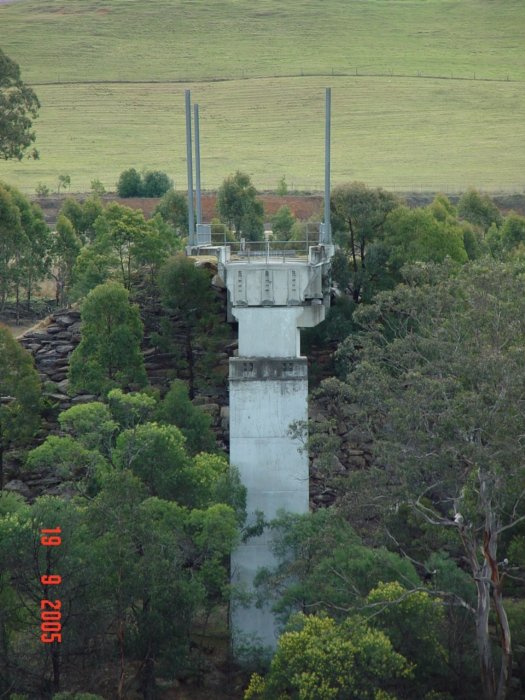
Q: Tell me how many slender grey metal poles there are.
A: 3